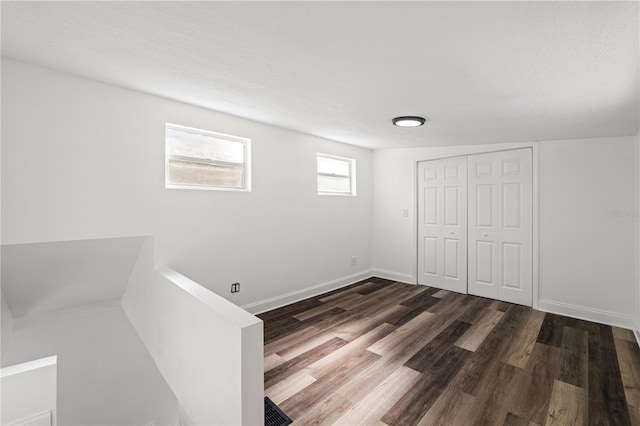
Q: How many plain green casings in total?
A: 0